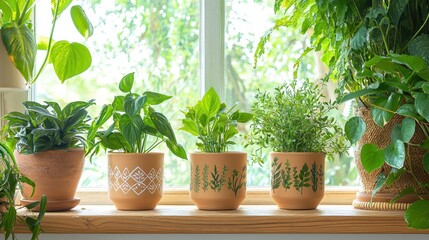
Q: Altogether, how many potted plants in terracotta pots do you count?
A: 4